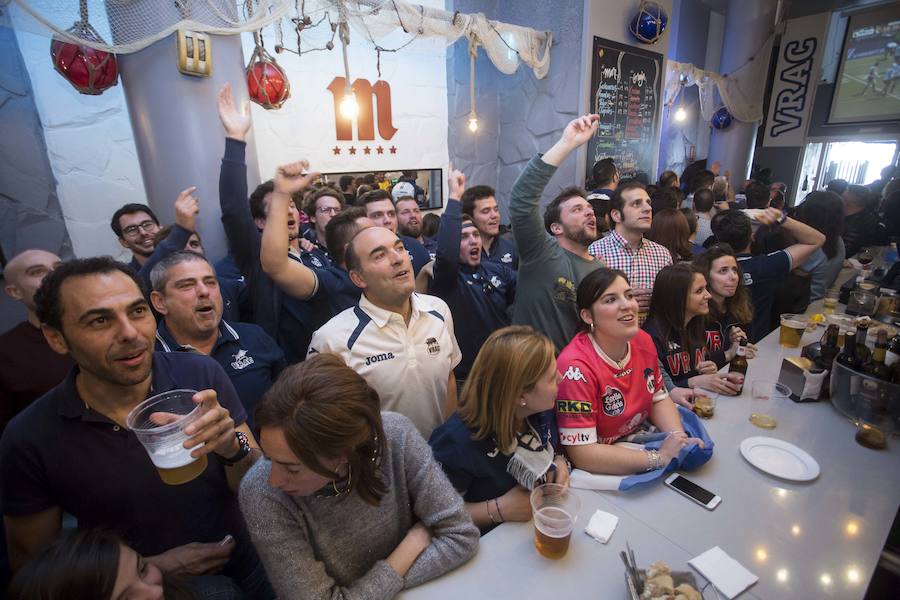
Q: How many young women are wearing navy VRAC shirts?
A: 2